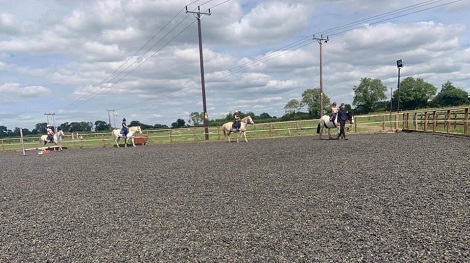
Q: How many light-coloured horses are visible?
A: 4